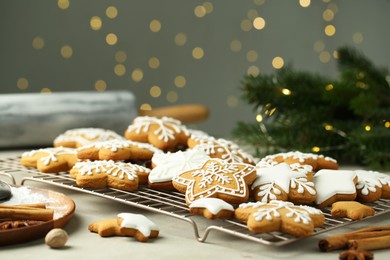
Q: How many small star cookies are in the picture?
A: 4